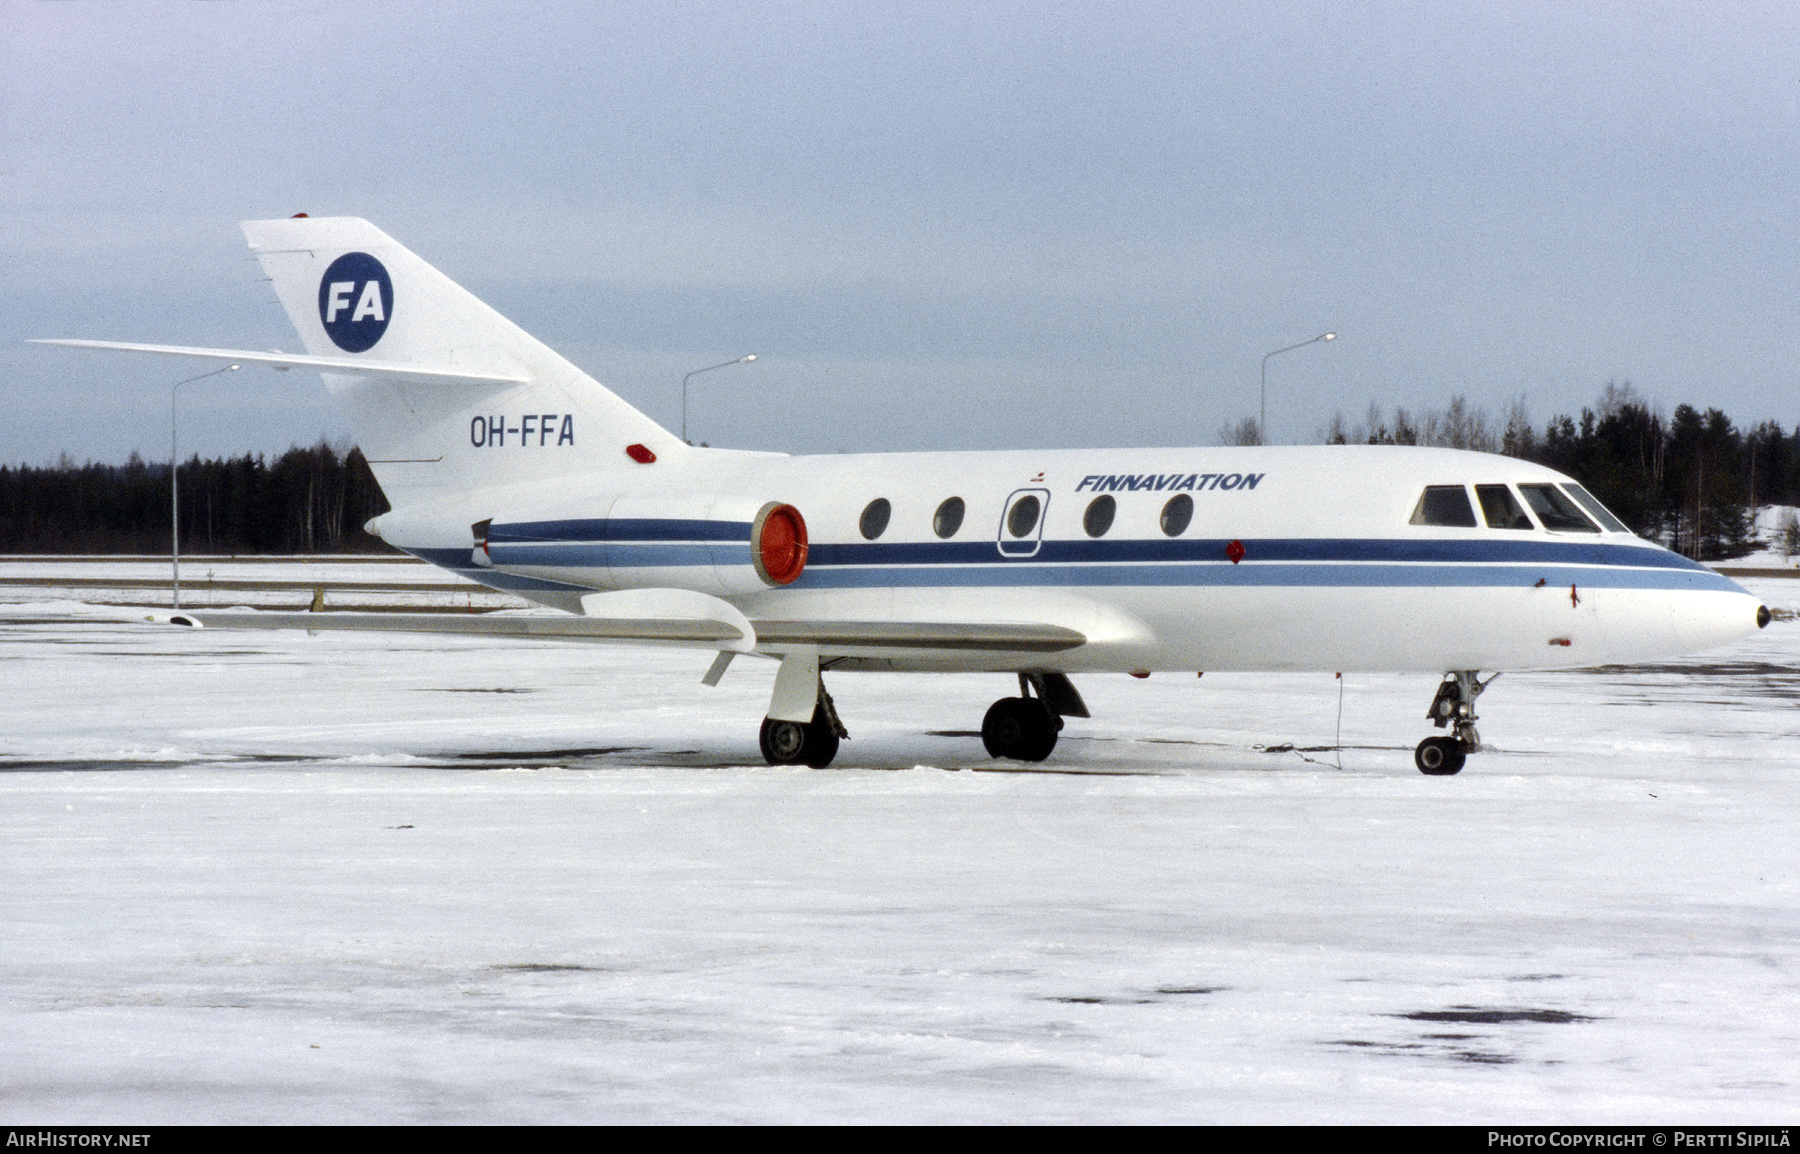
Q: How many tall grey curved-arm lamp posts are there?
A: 3